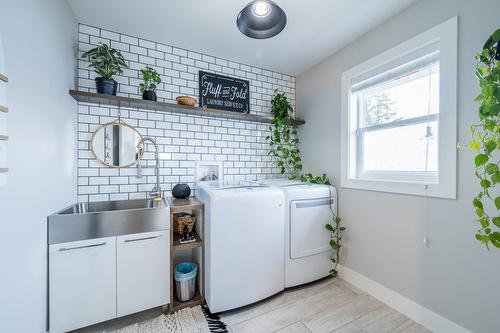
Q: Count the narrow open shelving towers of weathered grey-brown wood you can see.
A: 1